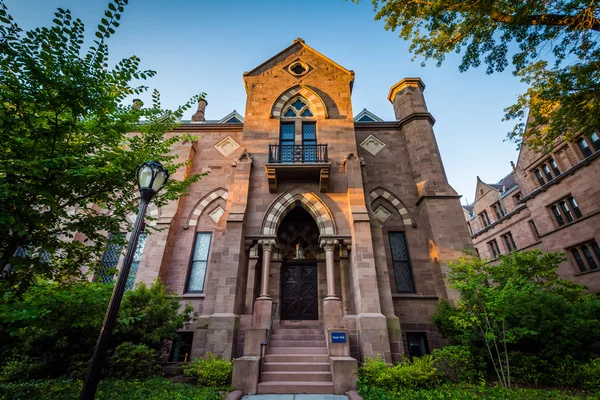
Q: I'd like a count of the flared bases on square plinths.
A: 2